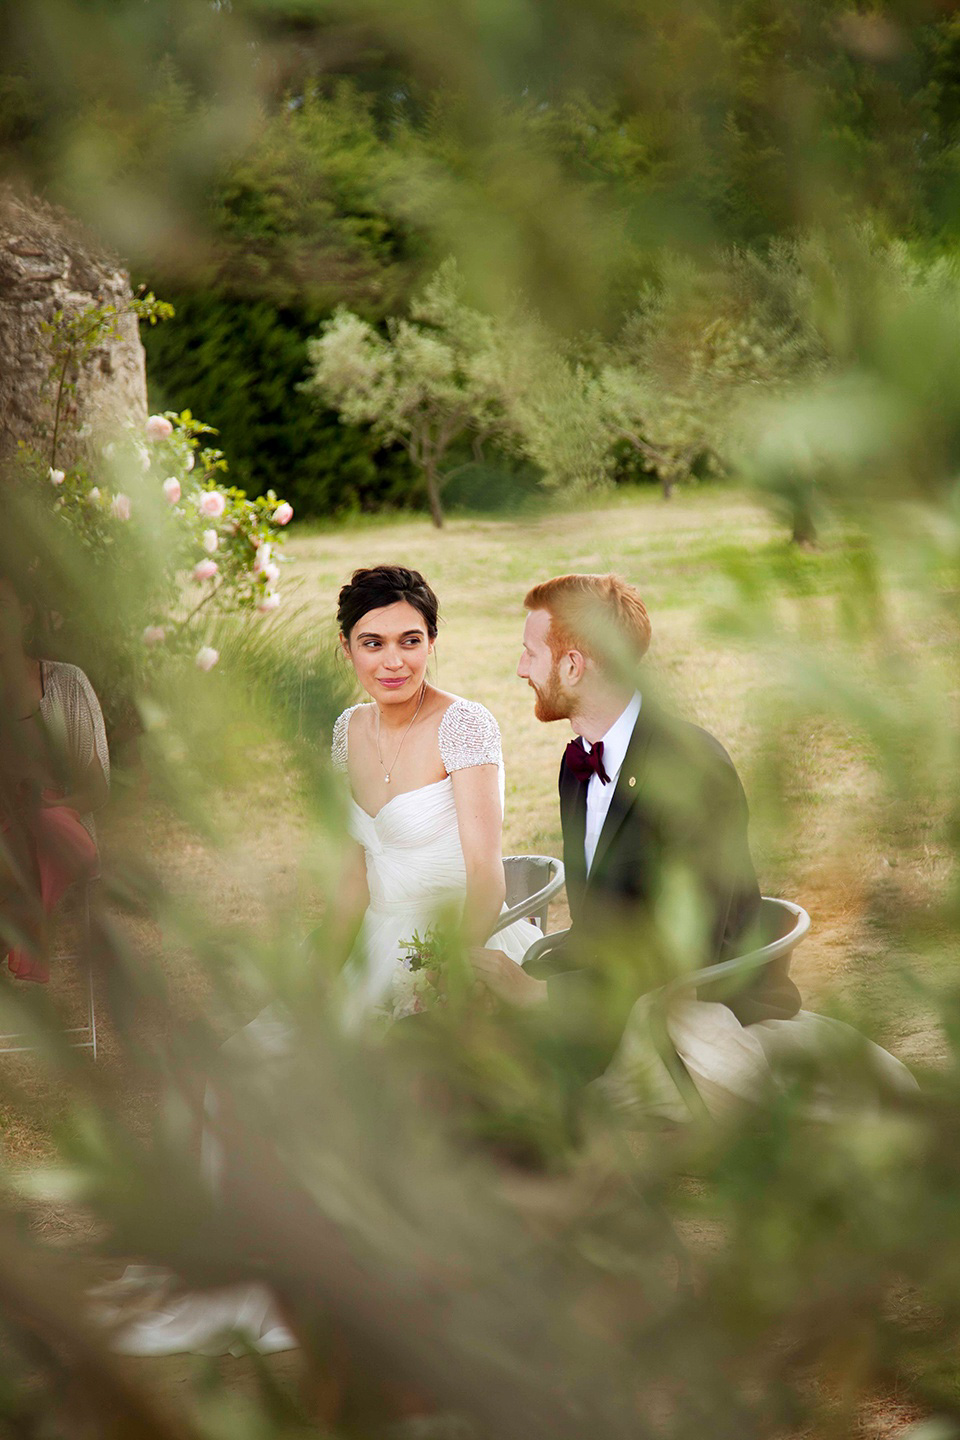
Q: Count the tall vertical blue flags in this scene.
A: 0